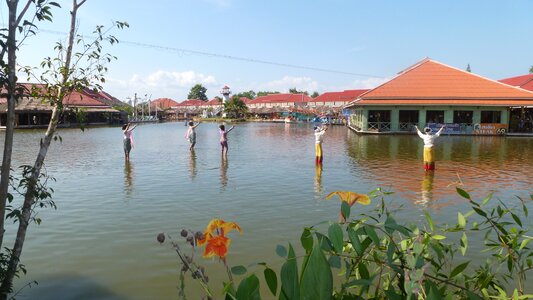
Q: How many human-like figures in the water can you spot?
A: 5